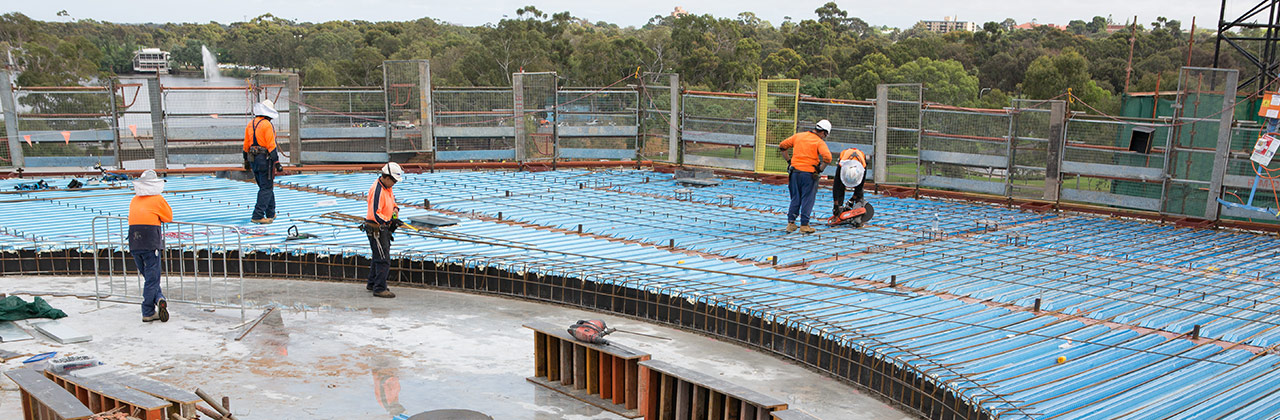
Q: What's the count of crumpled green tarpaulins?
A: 1